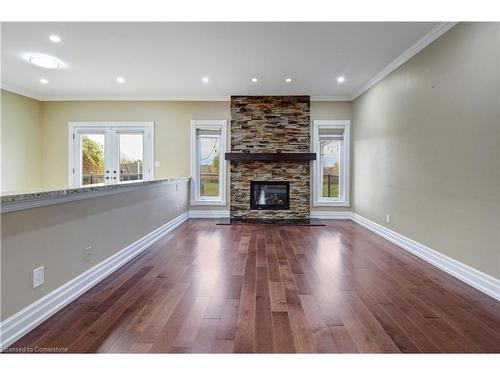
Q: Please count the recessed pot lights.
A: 7